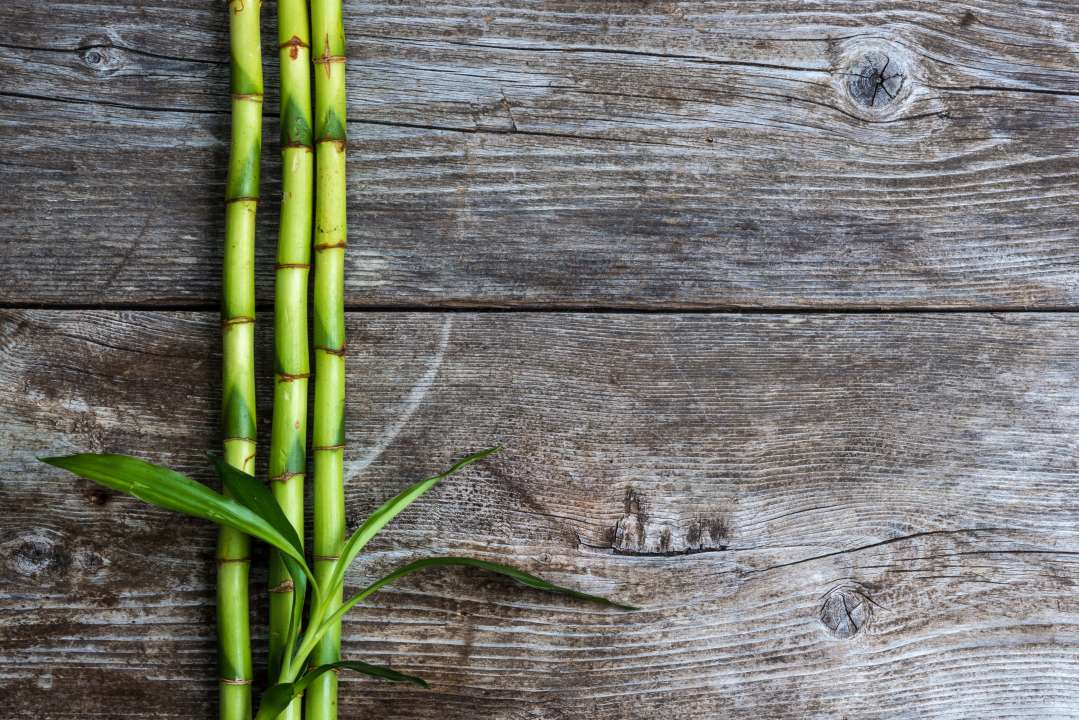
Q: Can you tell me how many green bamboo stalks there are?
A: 3